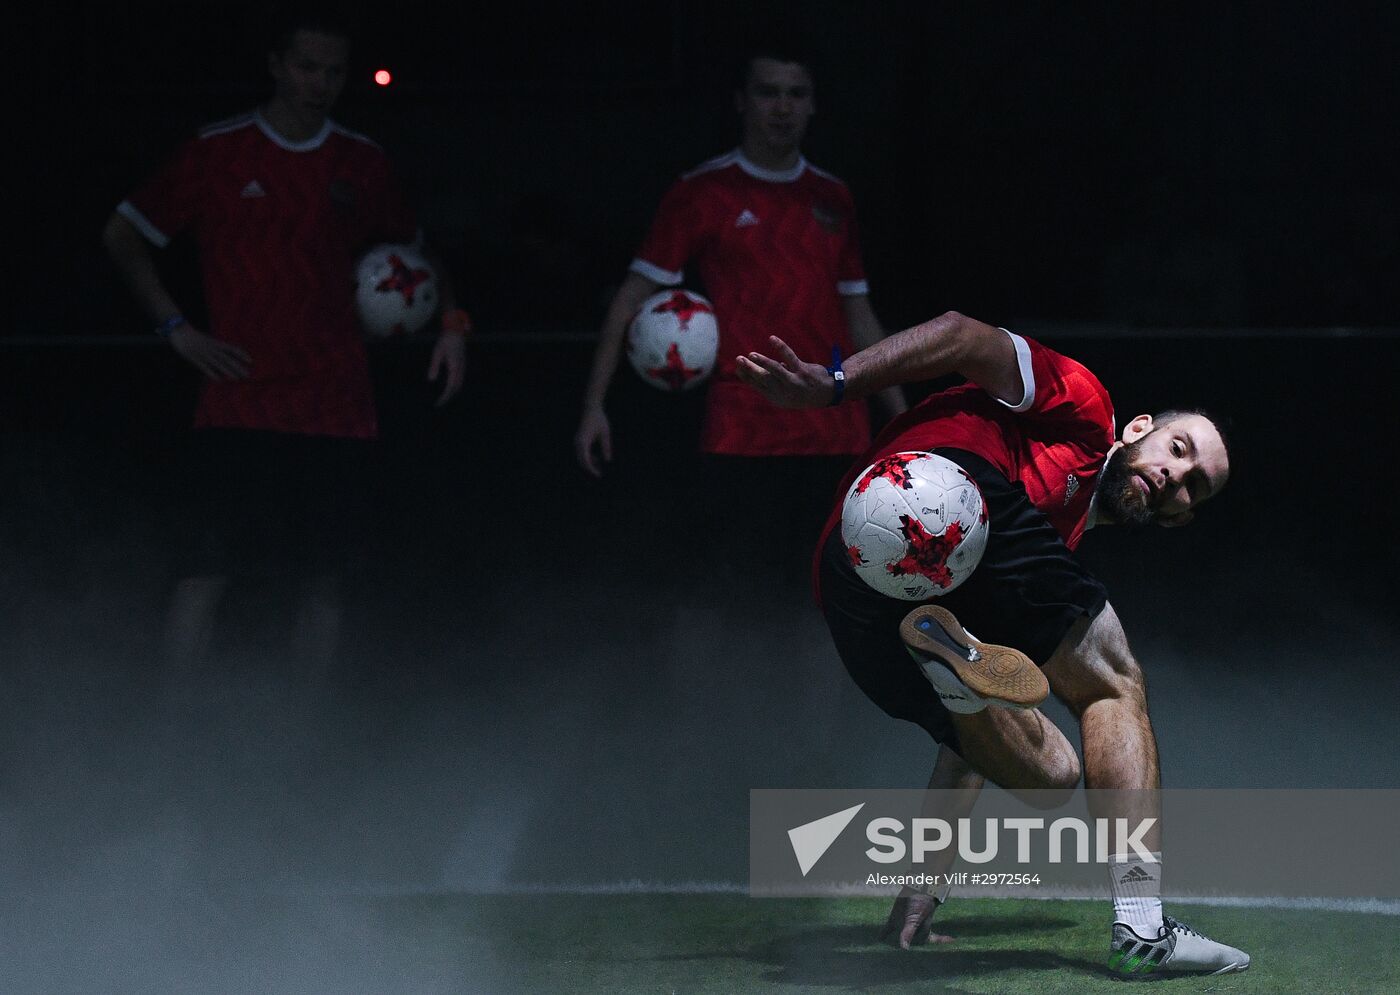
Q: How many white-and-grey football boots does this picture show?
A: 2